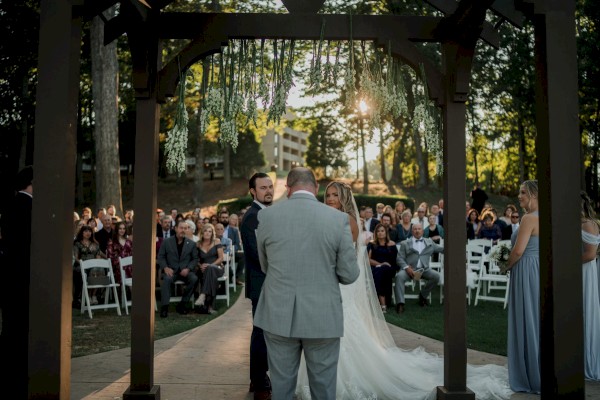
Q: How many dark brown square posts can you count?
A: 4